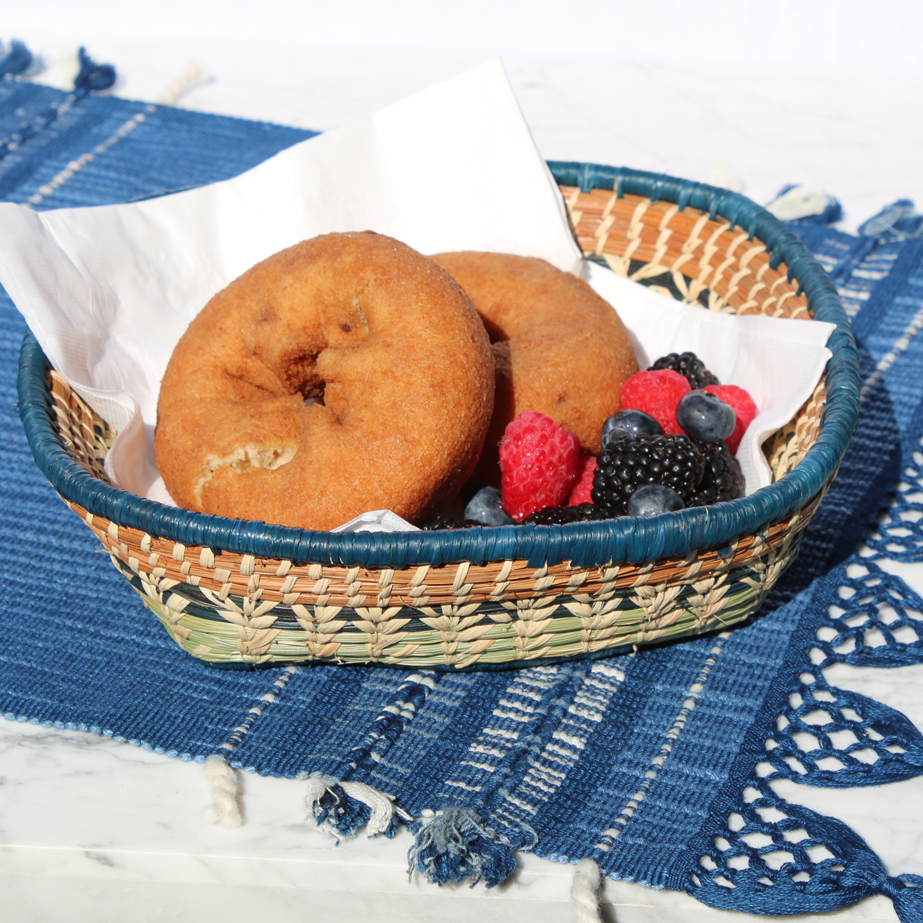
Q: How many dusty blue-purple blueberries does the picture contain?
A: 4